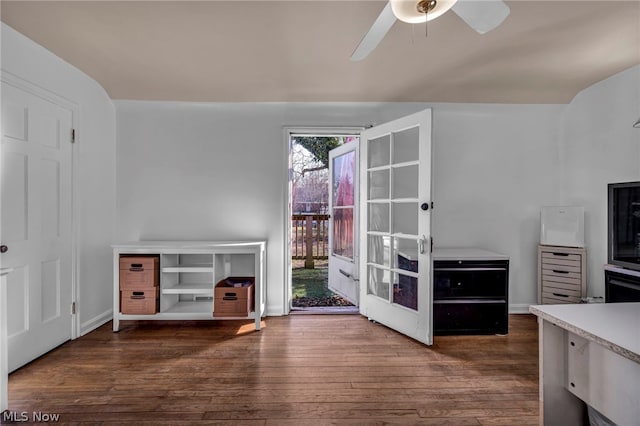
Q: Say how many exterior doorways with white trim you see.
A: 1